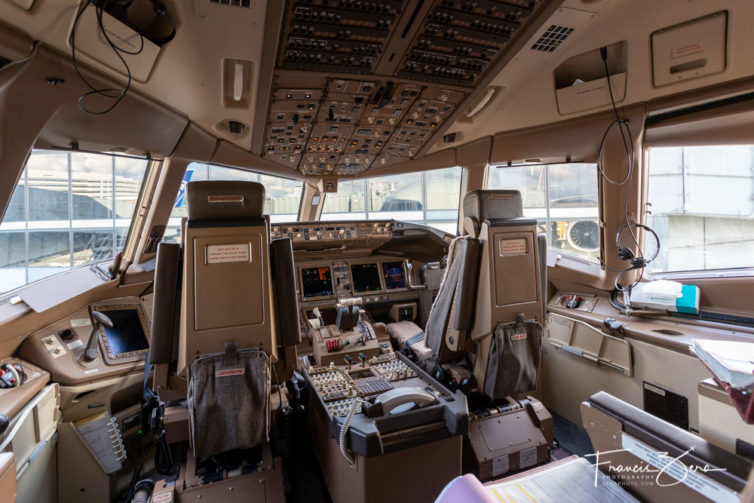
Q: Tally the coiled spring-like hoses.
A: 1